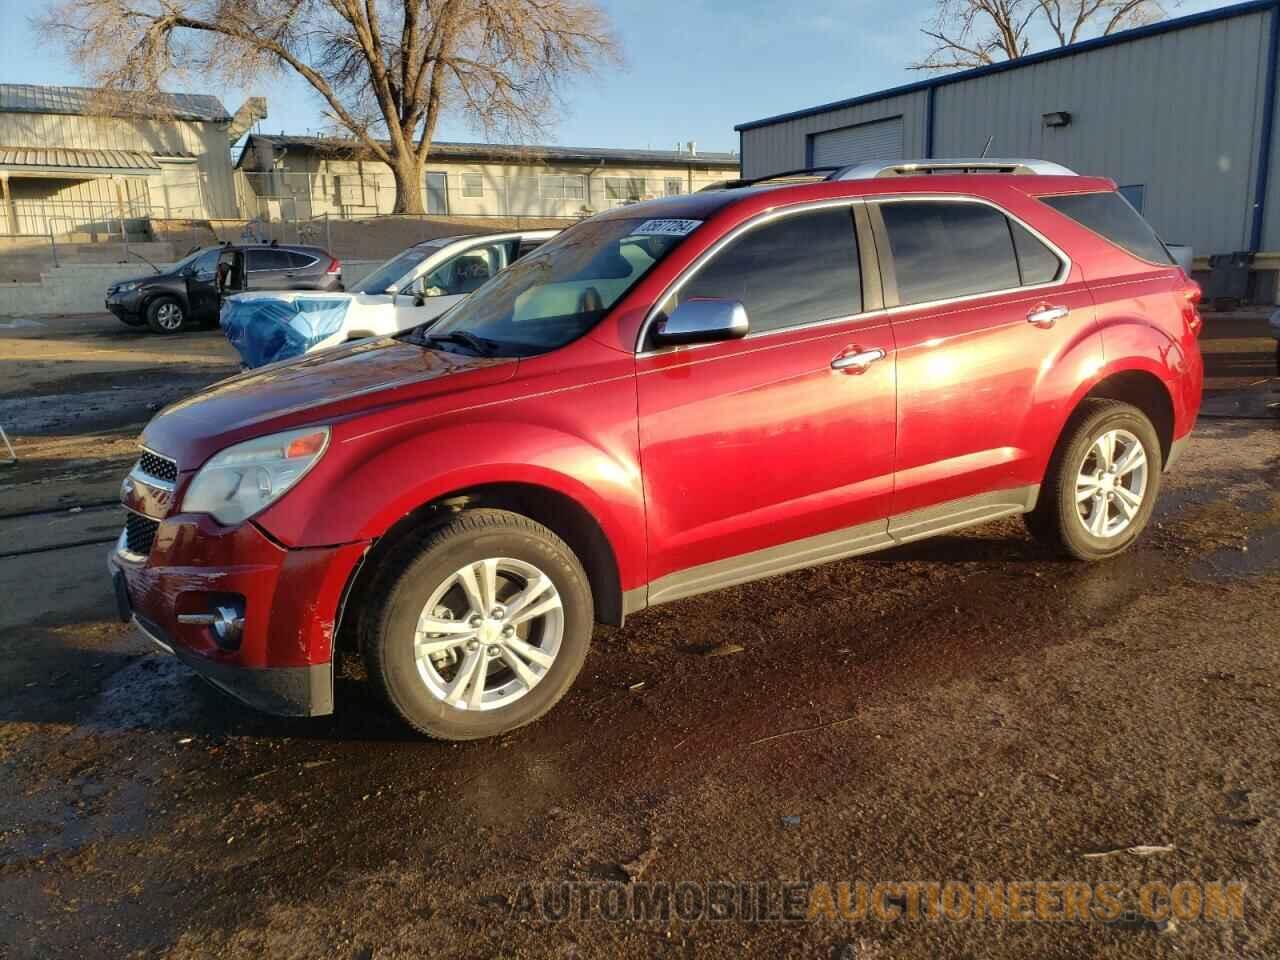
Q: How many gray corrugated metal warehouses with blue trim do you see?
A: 1